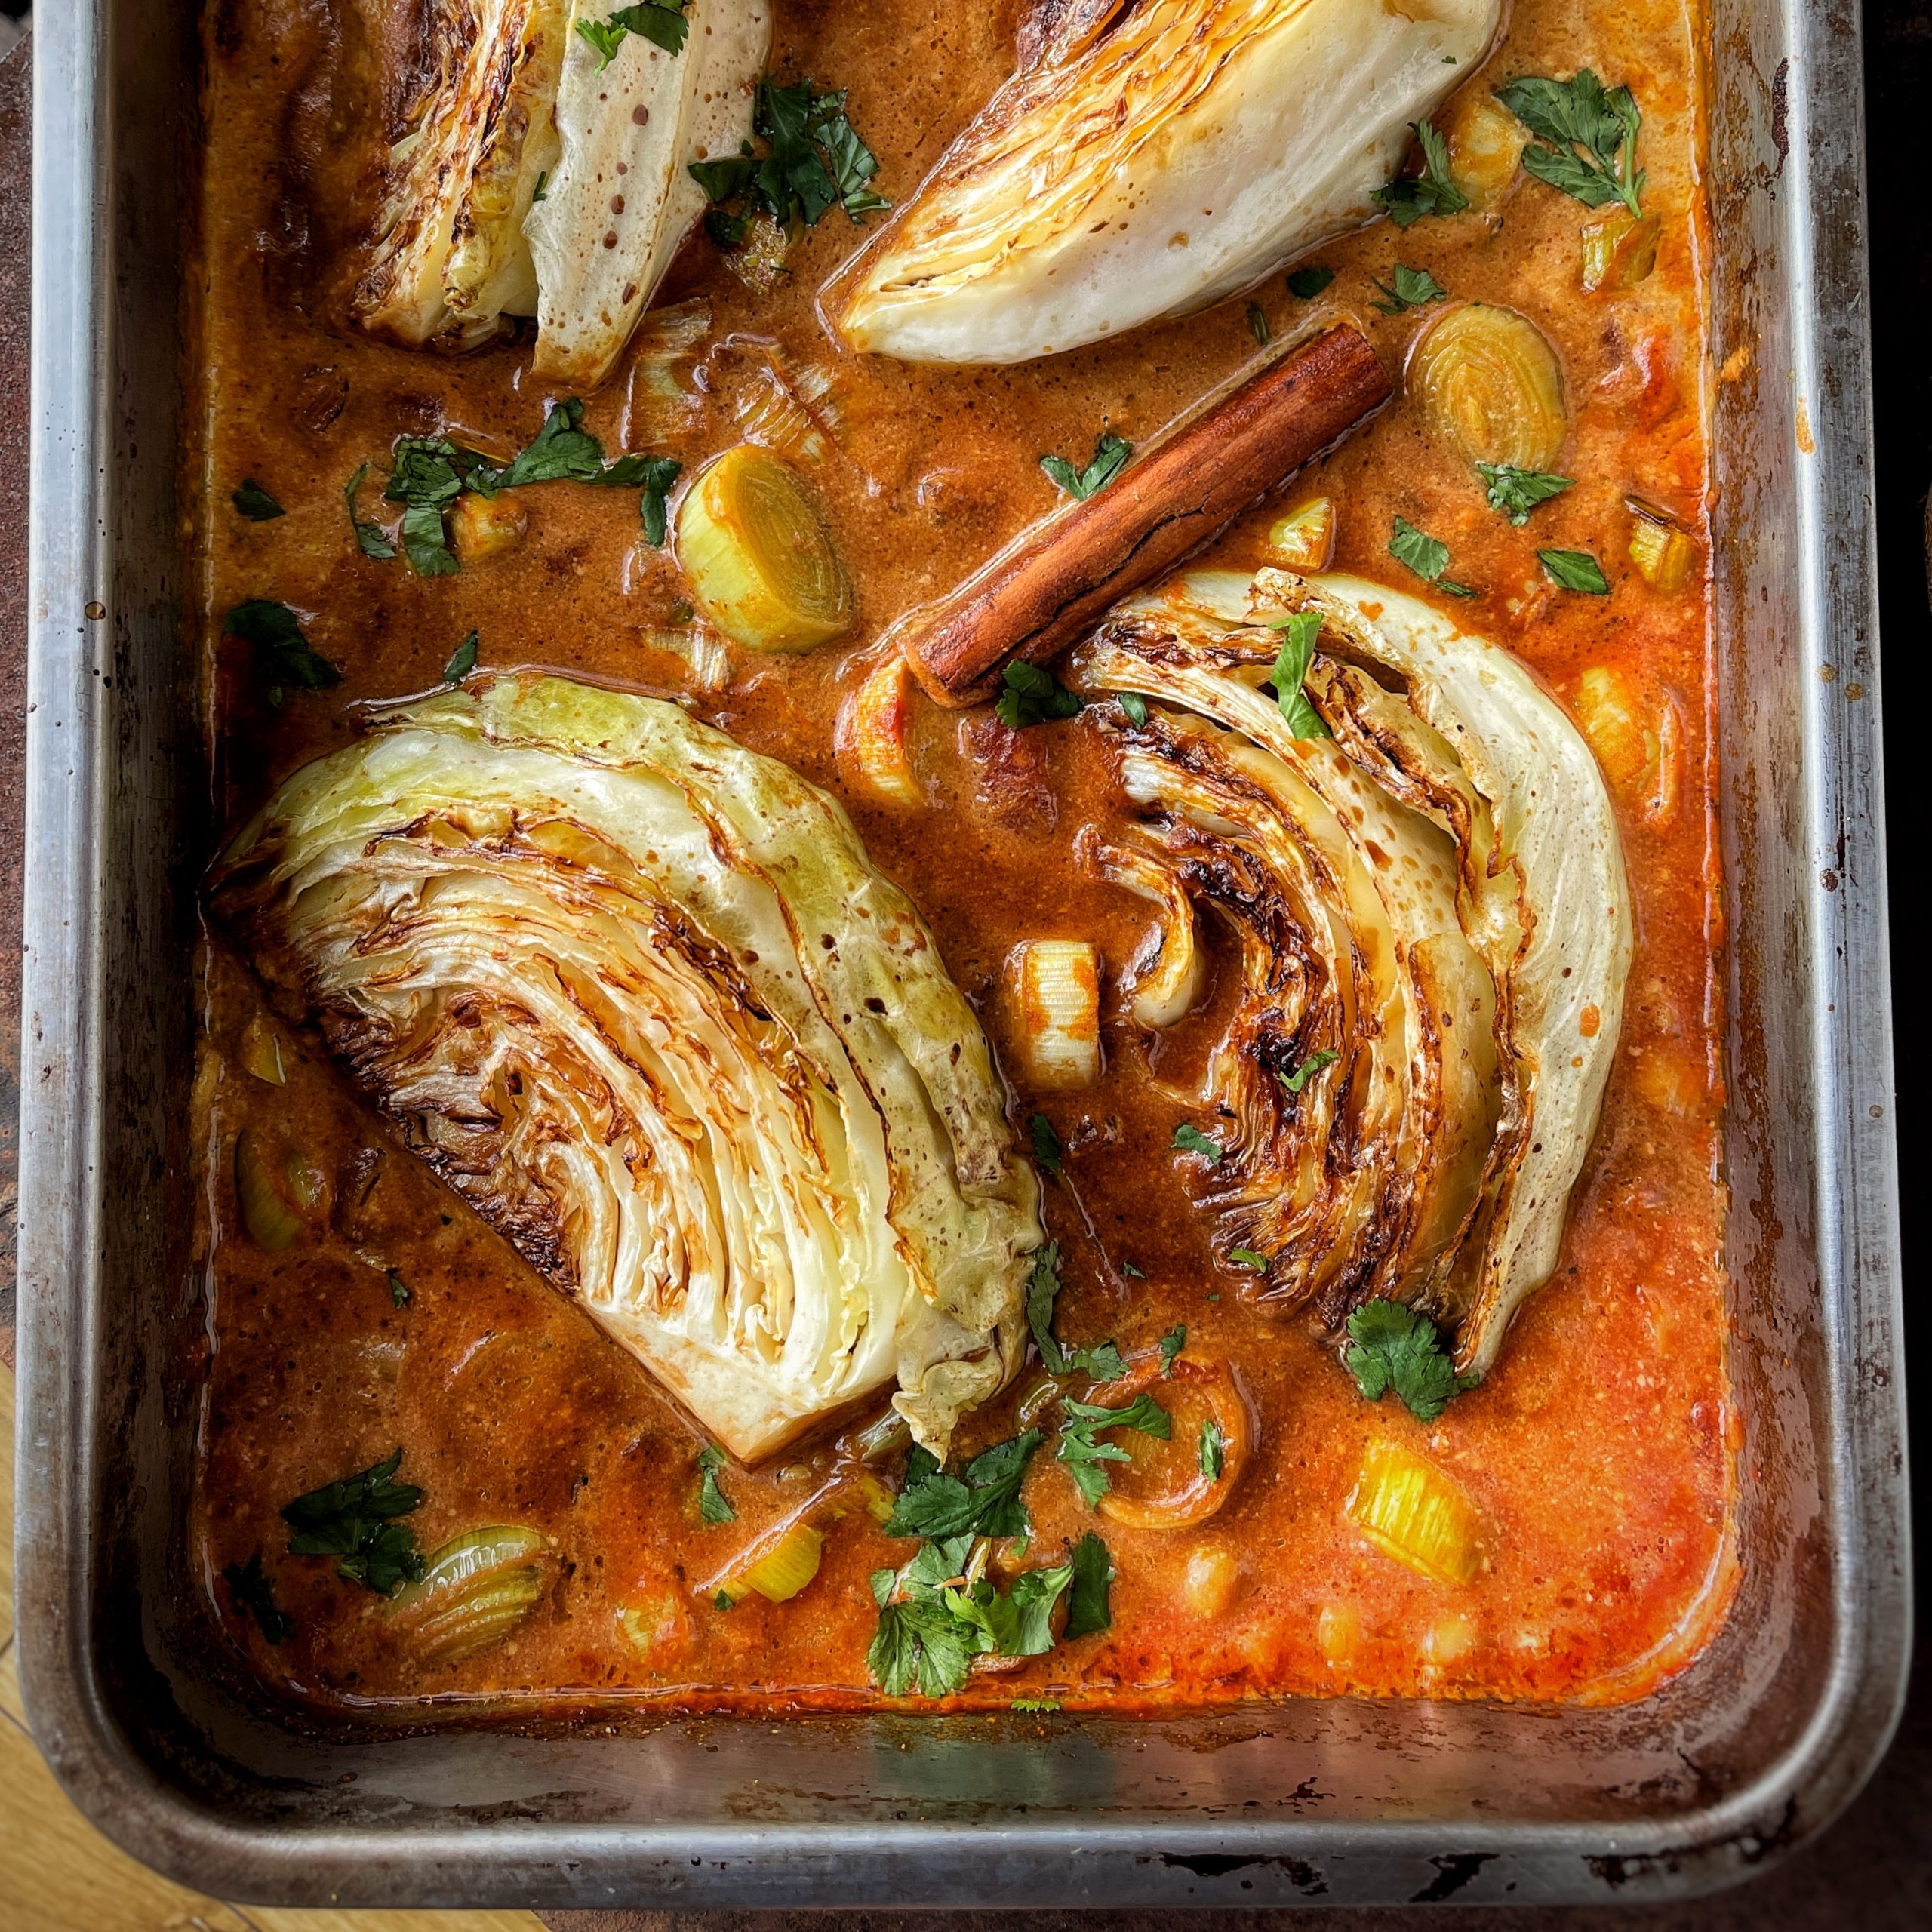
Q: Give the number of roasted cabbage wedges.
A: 4